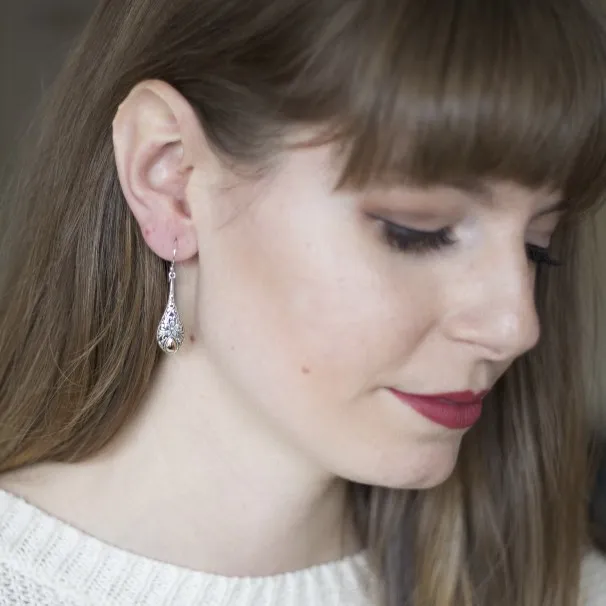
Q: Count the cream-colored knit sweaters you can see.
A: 1